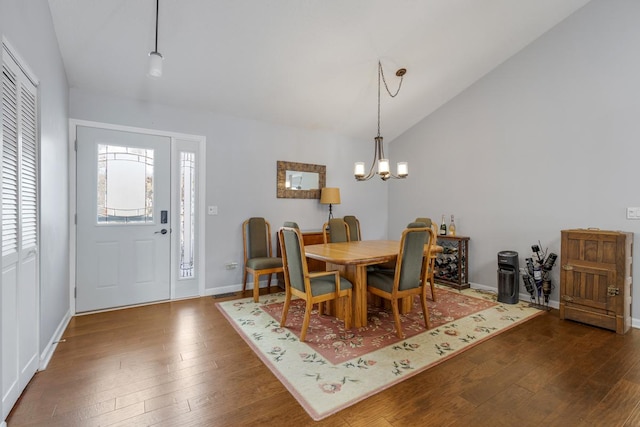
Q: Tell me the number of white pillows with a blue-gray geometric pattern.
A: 0